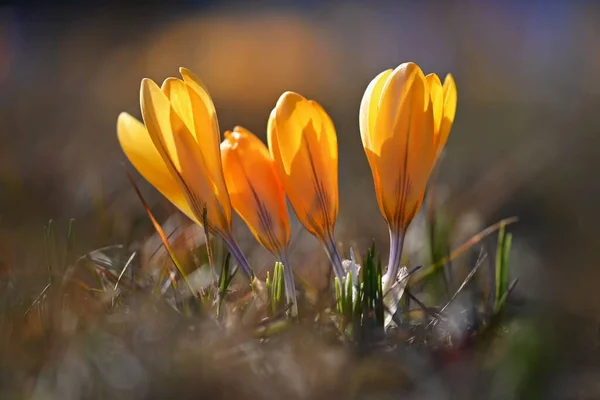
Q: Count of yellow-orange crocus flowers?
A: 4